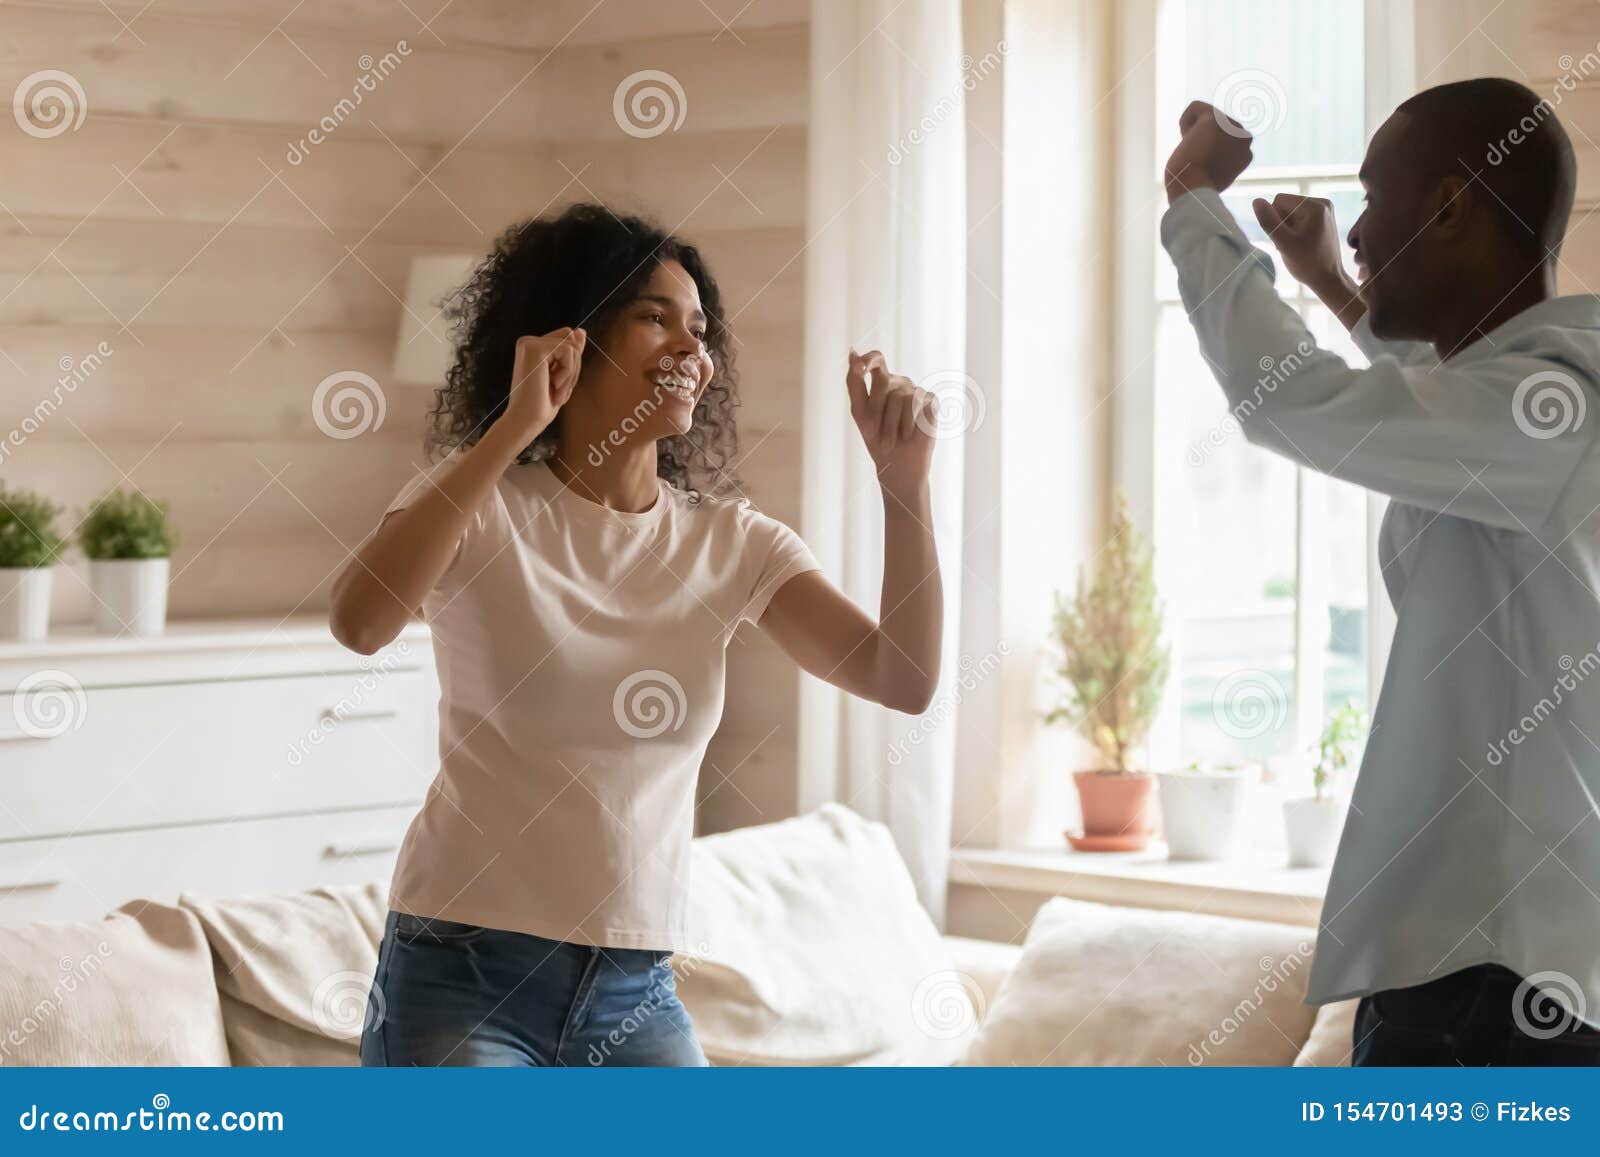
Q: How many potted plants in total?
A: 5